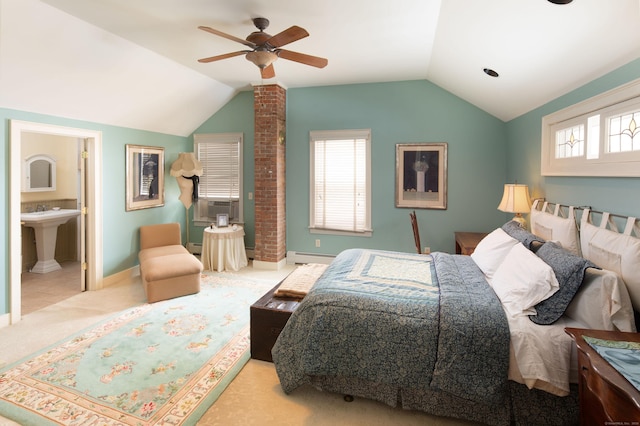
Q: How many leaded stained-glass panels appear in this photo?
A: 2